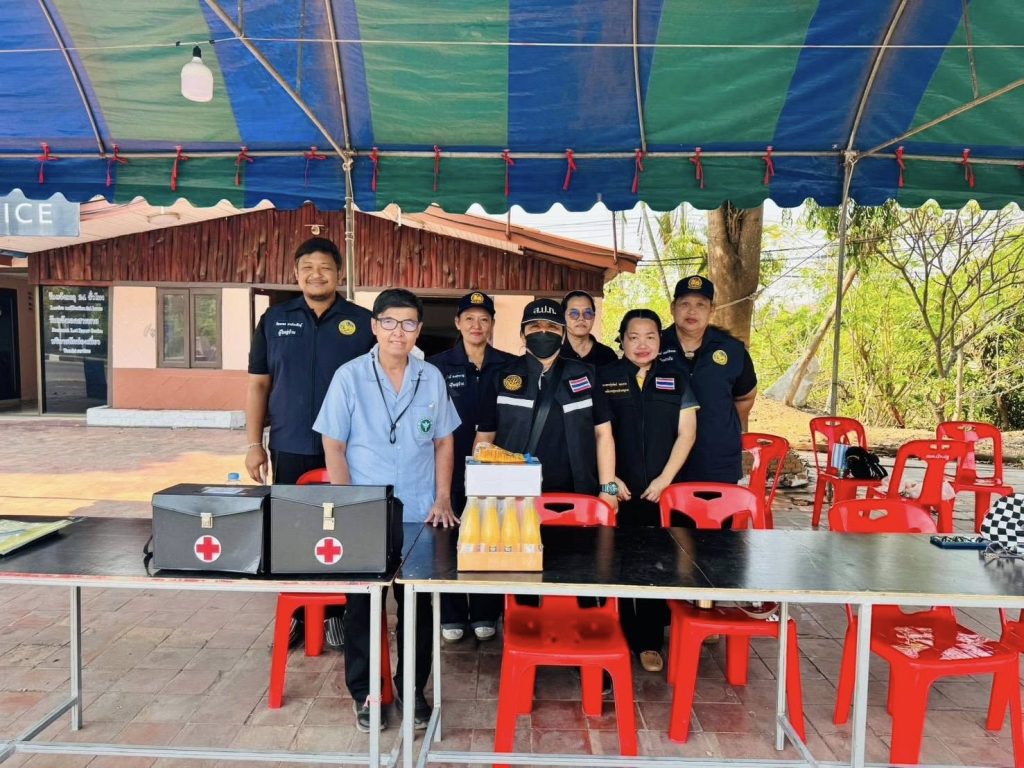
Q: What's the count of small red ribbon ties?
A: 14